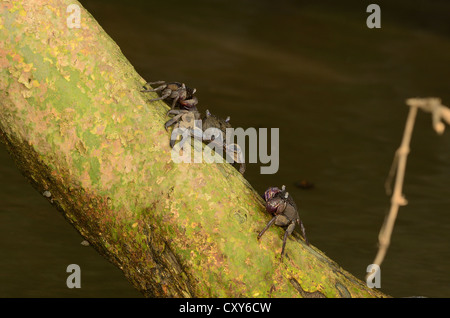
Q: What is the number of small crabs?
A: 3